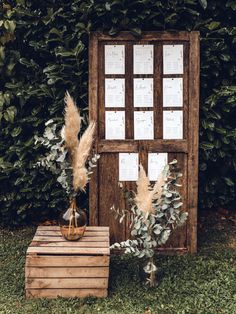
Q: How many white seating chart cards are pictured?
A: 11